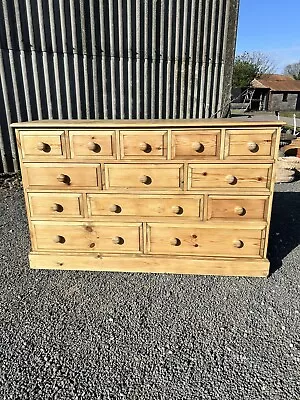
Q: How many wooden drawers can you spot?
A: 13